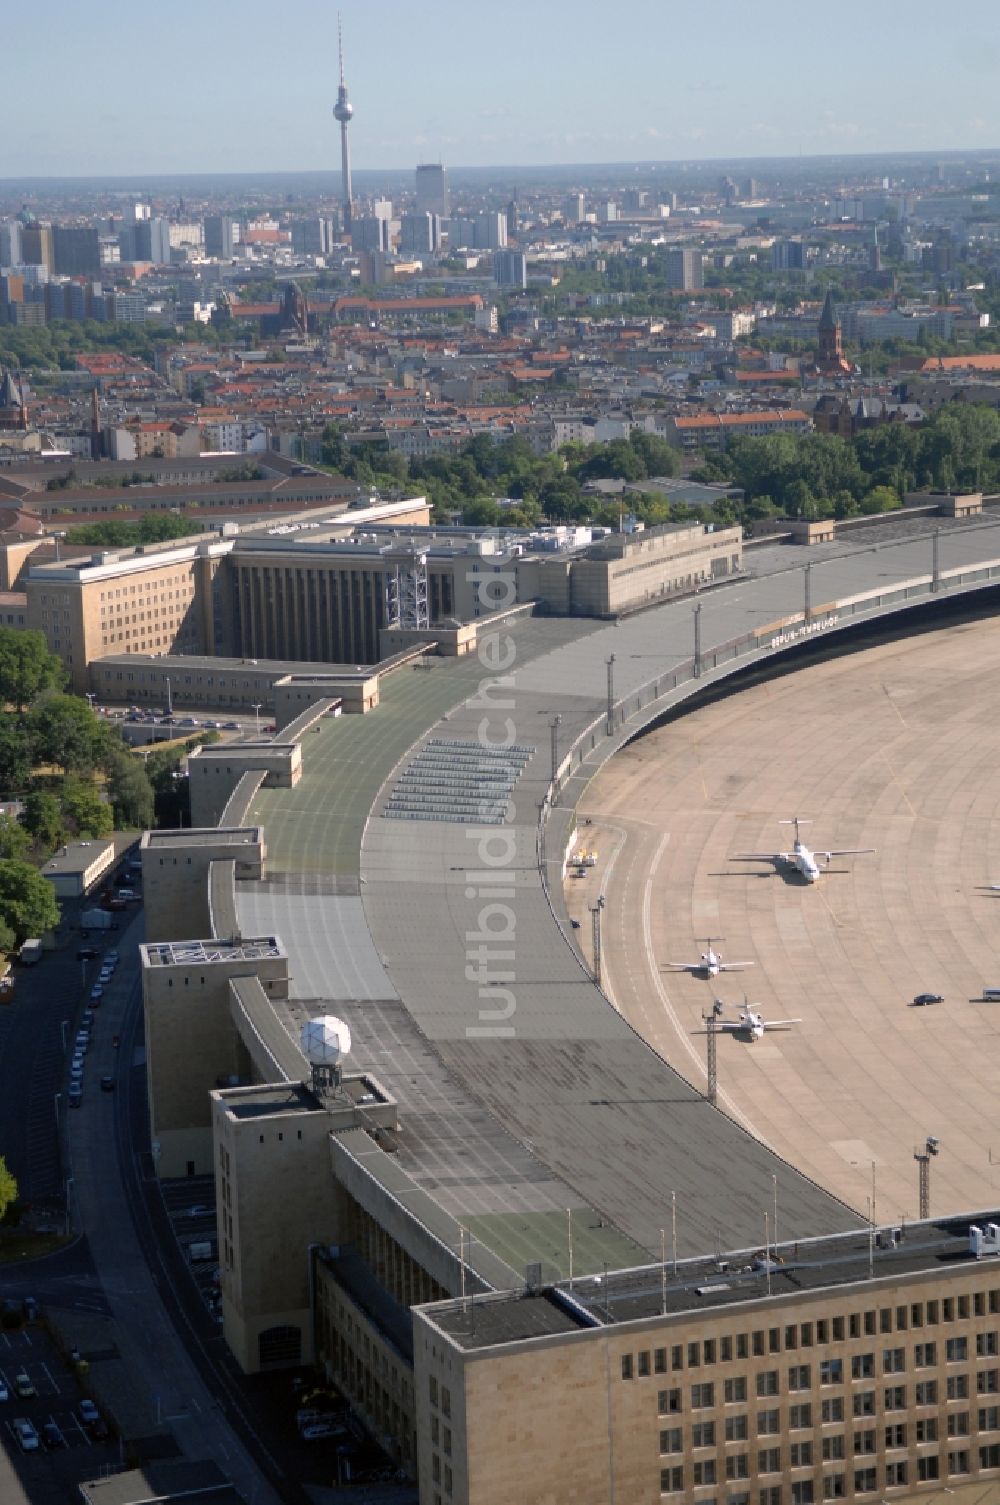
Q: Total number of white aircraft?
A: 3